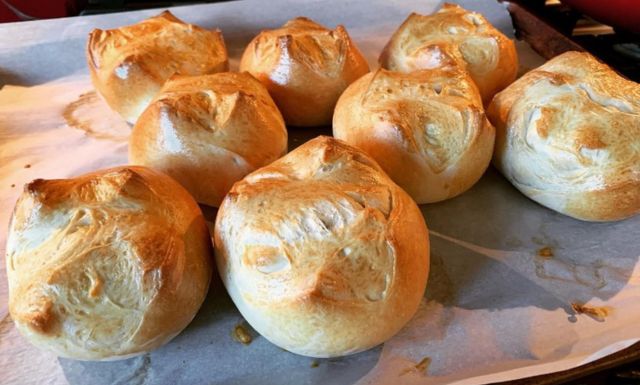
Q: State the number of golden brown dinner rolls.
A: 8